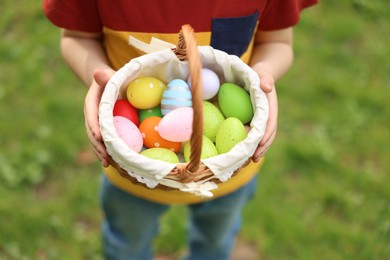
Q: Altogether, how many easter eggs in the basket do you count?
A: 13